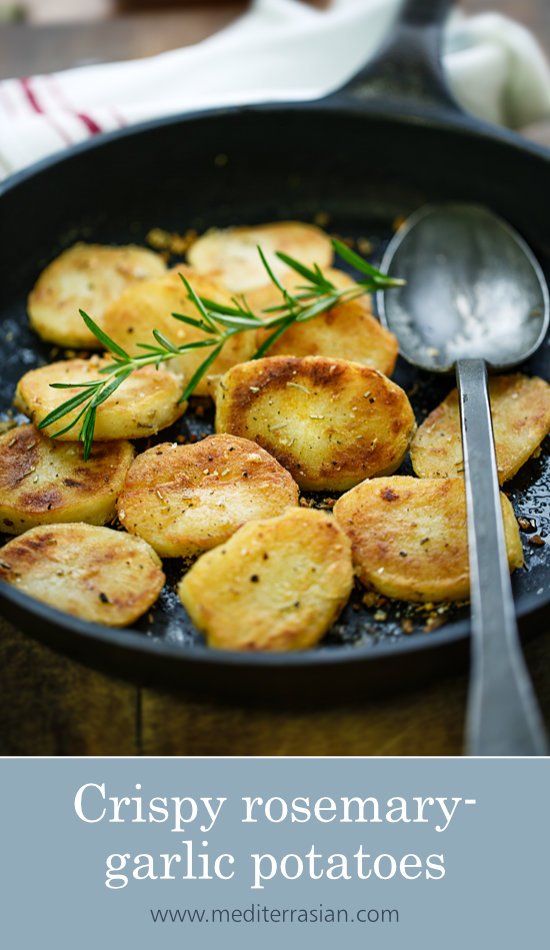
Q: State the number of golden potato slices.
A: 13